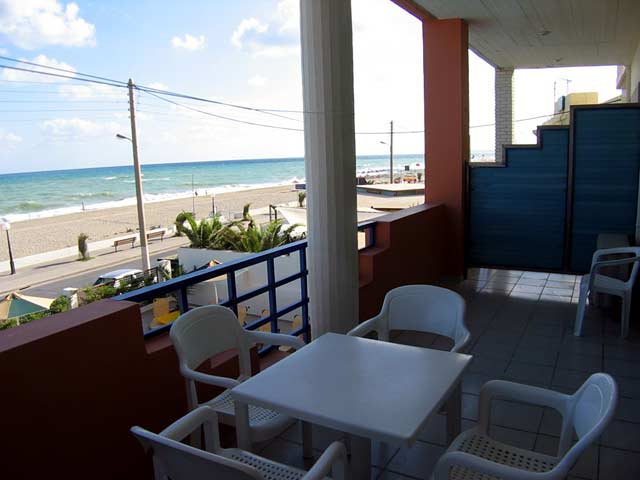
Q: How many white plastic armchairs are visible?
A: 5